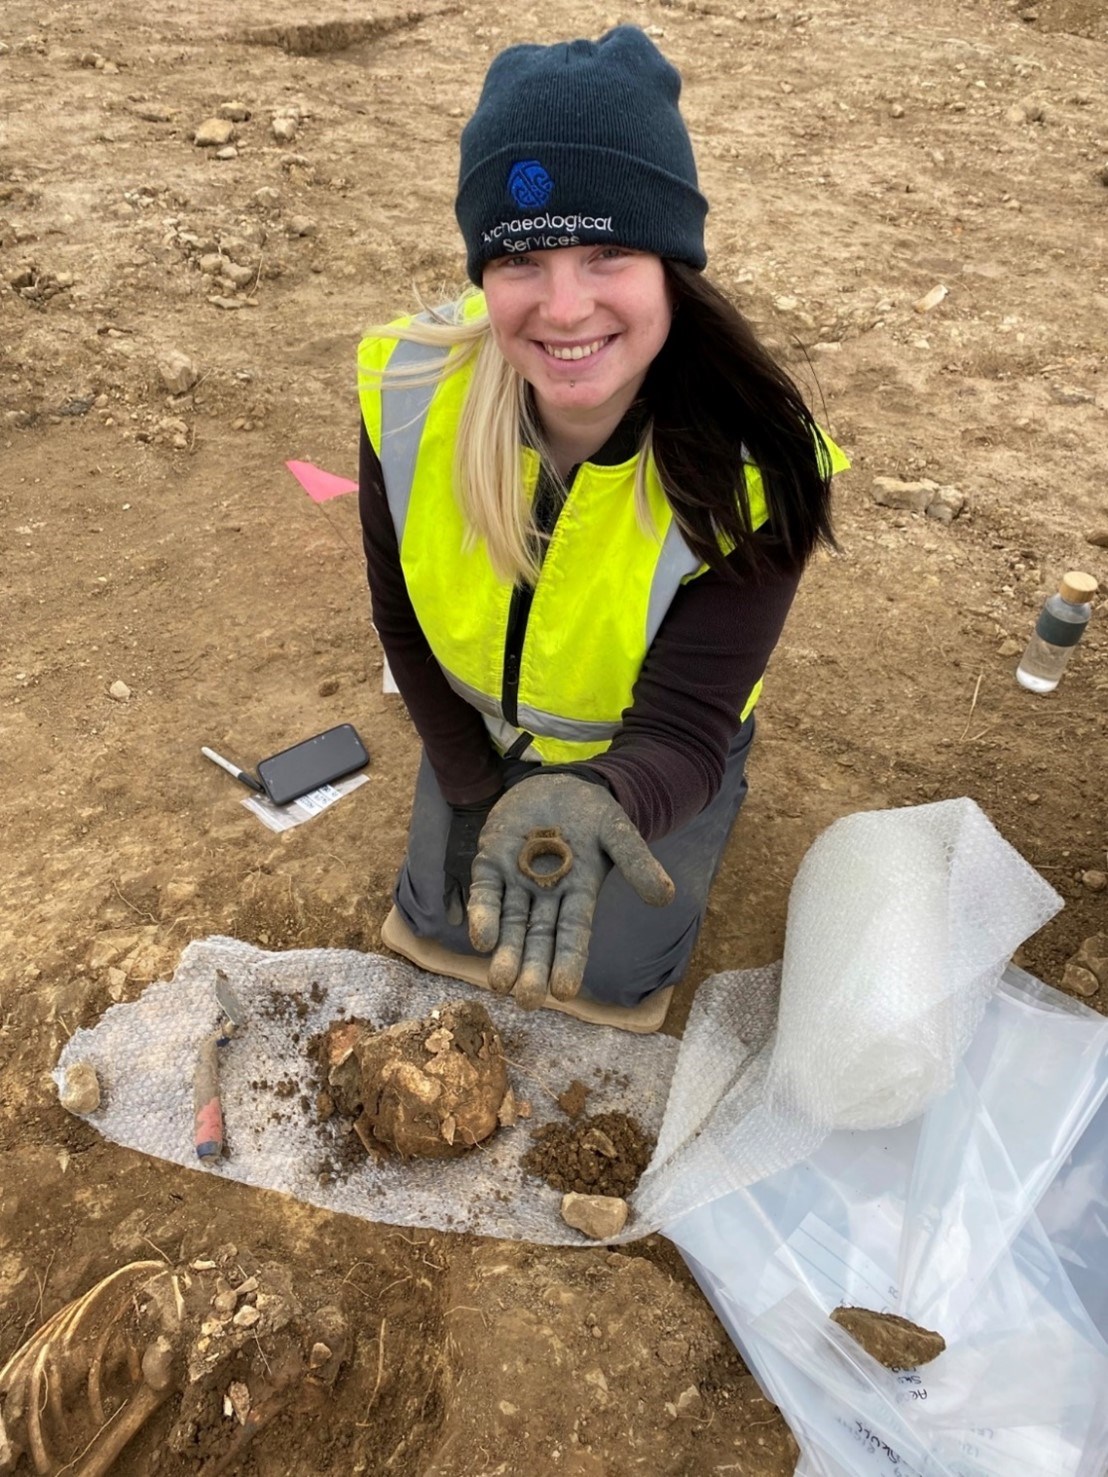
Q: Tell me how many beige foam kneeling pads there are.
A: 1